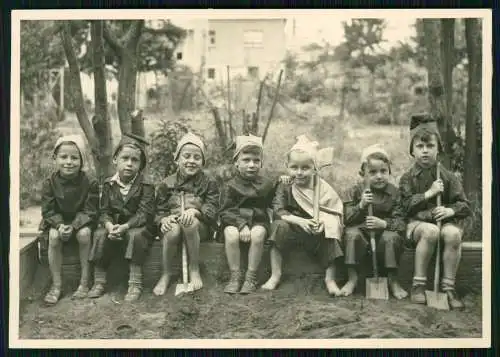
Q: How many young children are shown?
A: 7